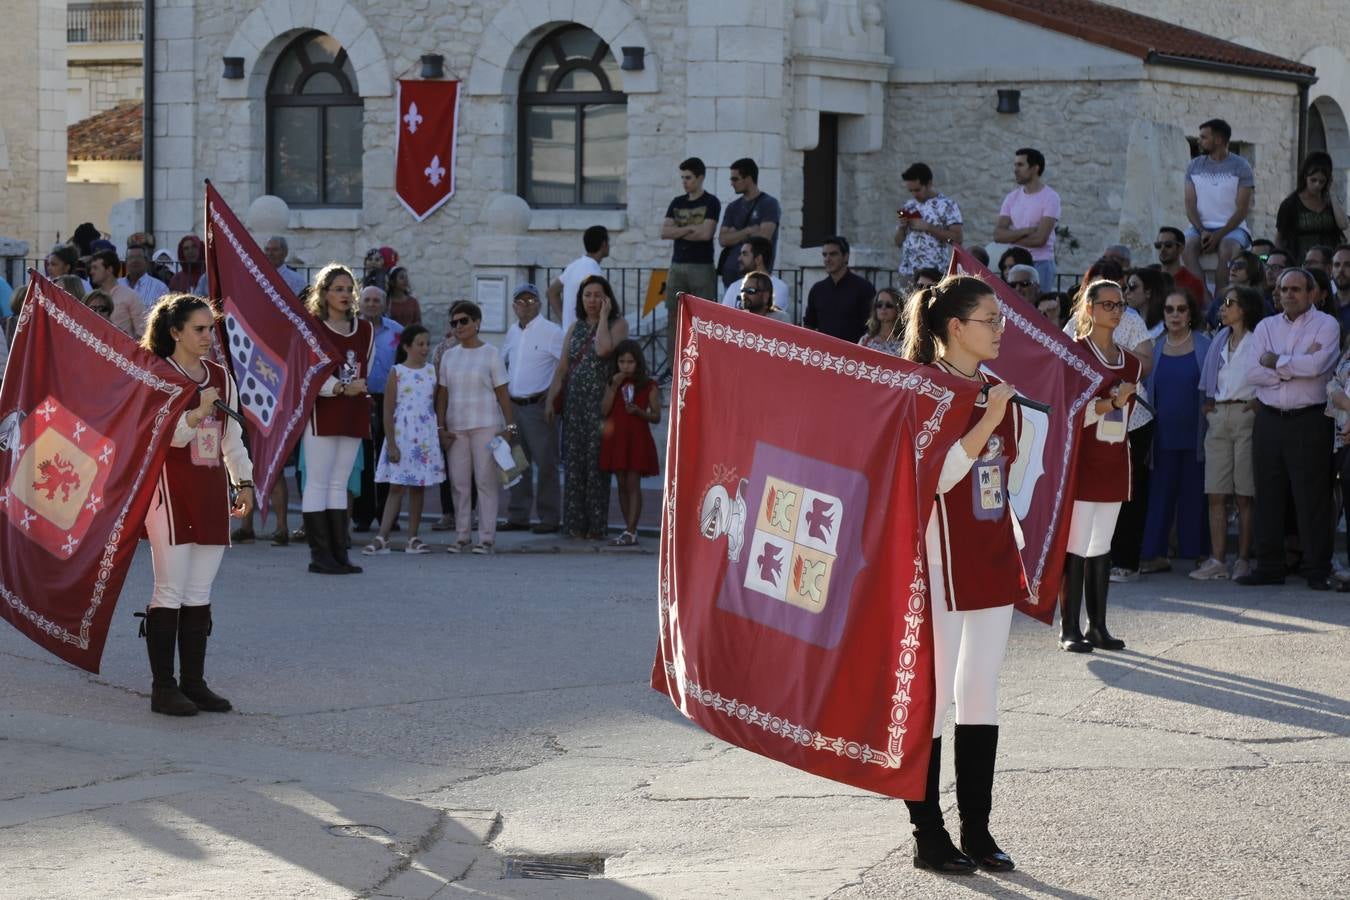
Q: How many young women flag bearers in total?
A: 4